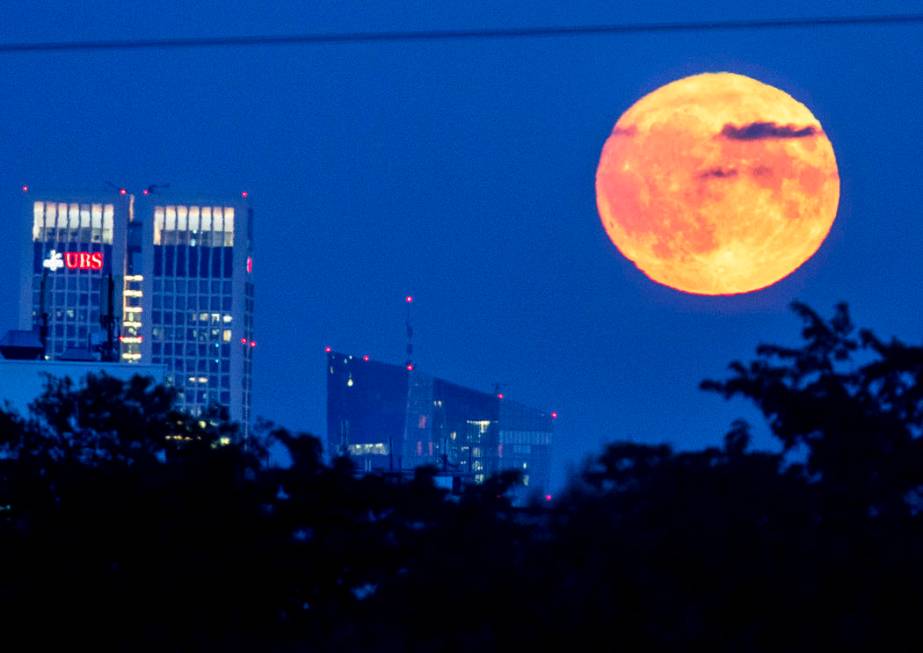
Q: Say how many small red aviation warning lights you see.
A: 13